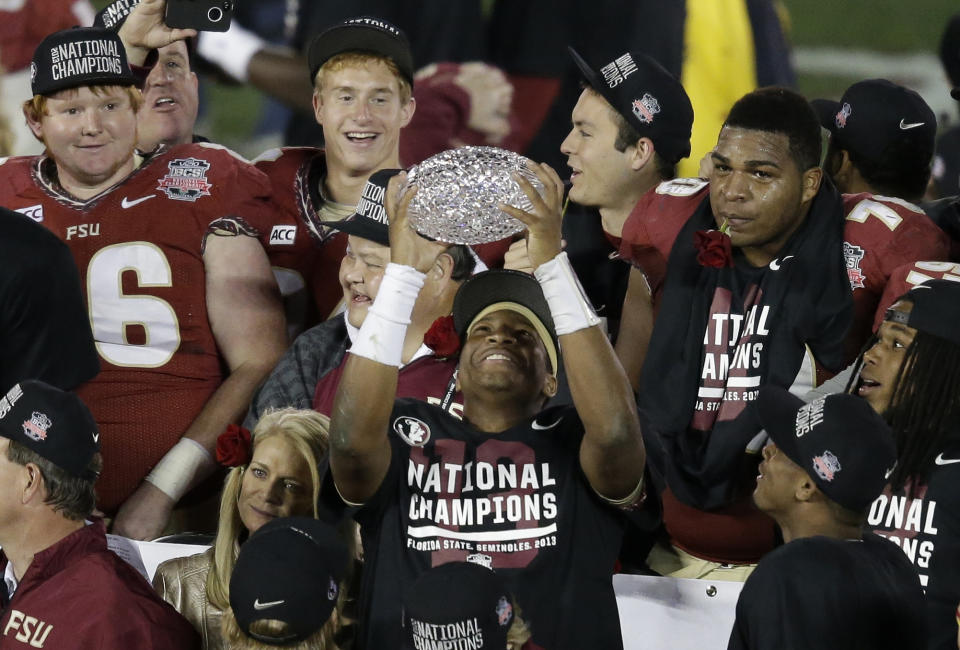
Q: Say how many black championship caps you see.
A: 12